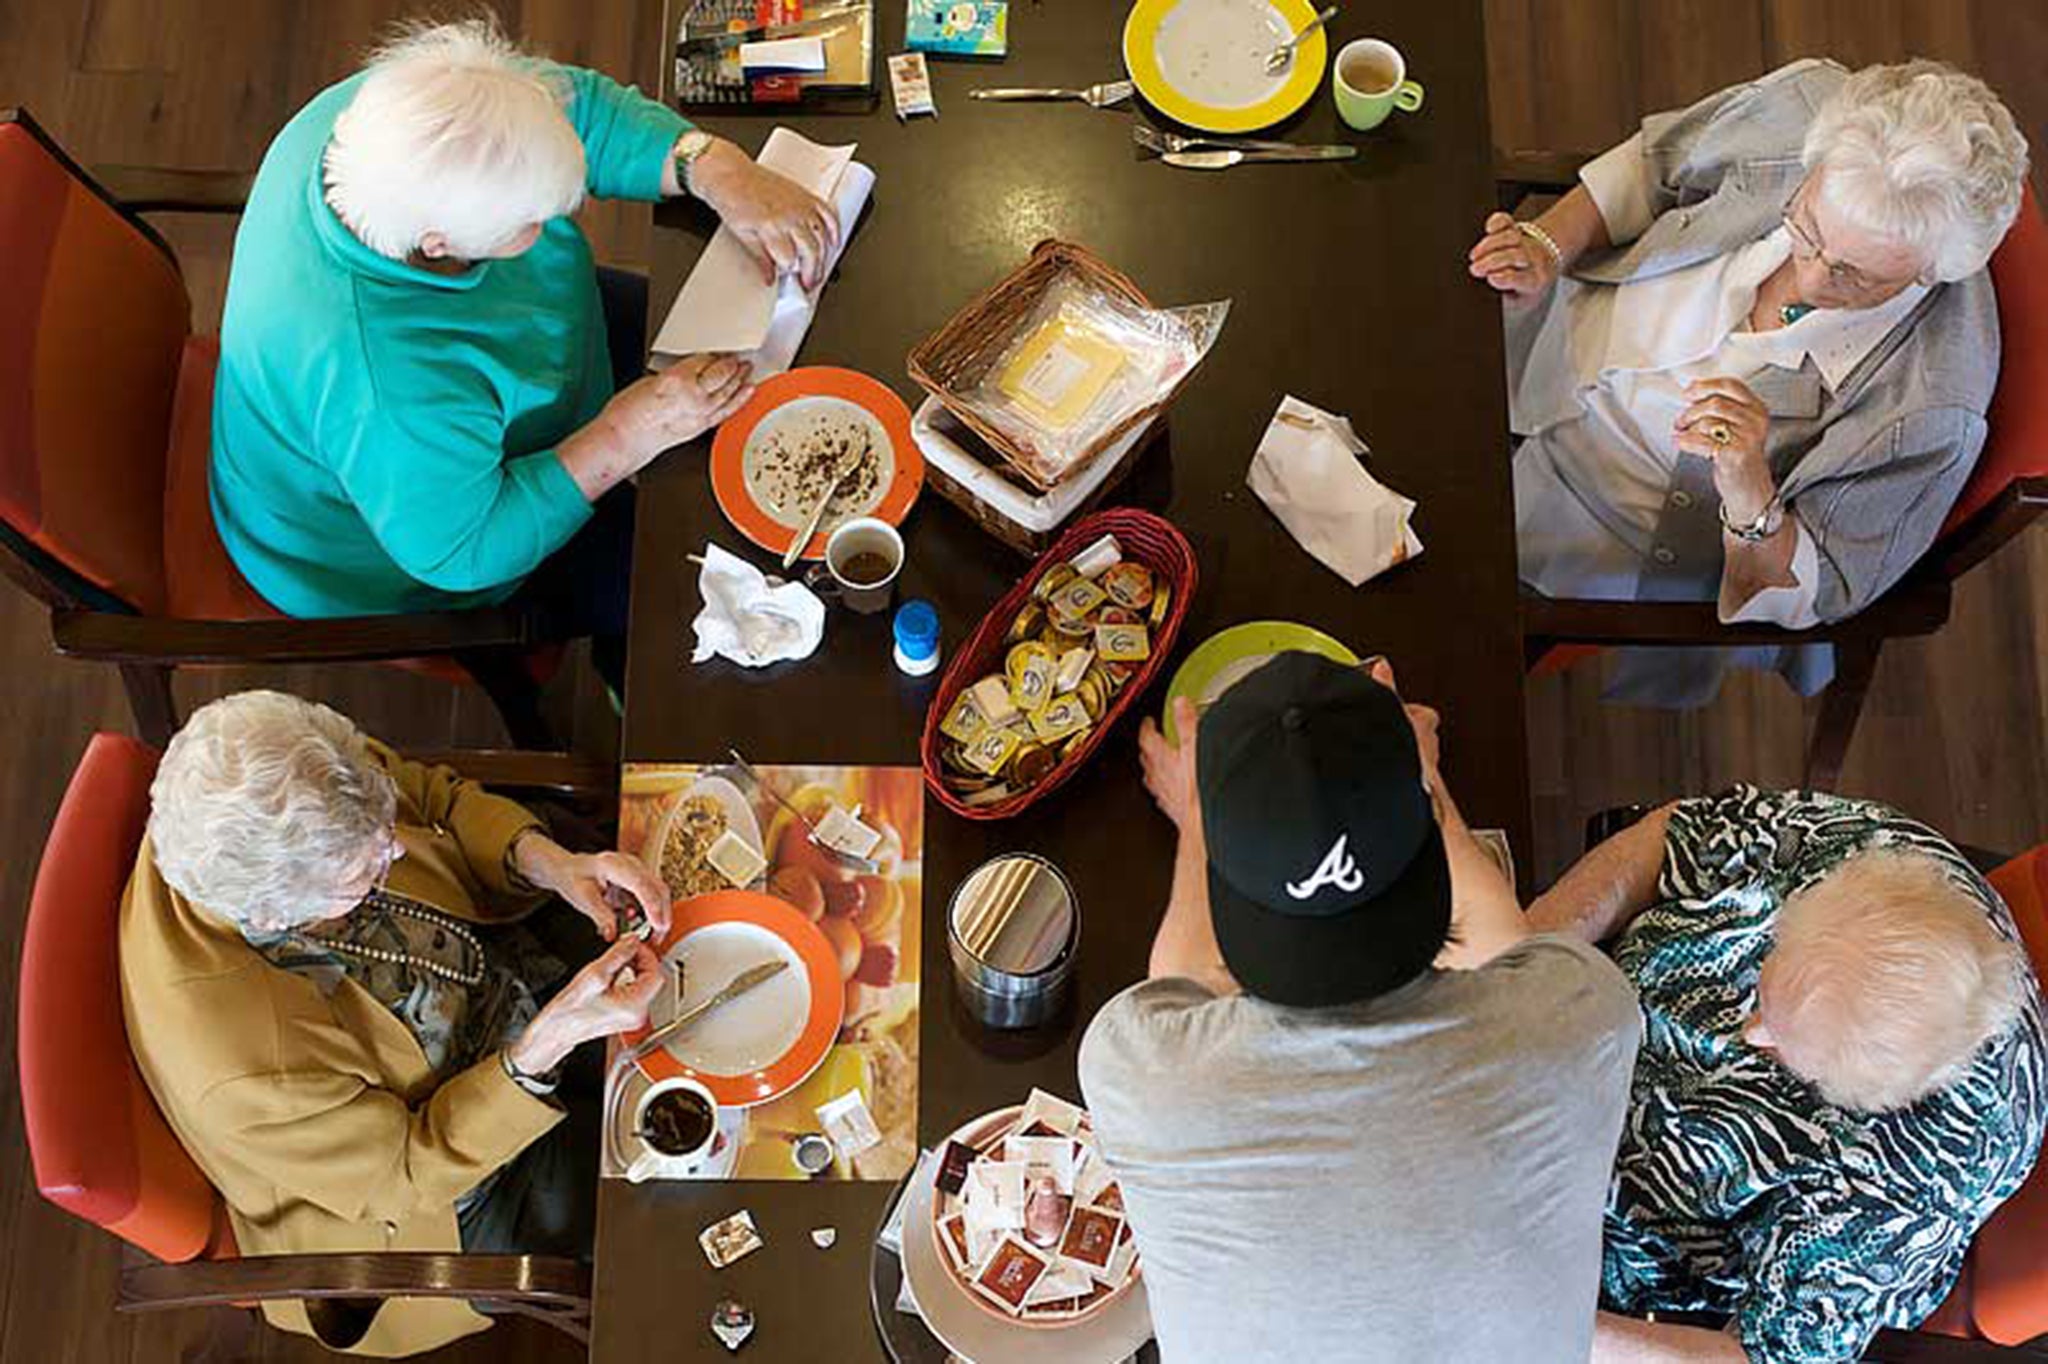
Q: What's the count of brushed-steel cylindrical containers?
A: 1